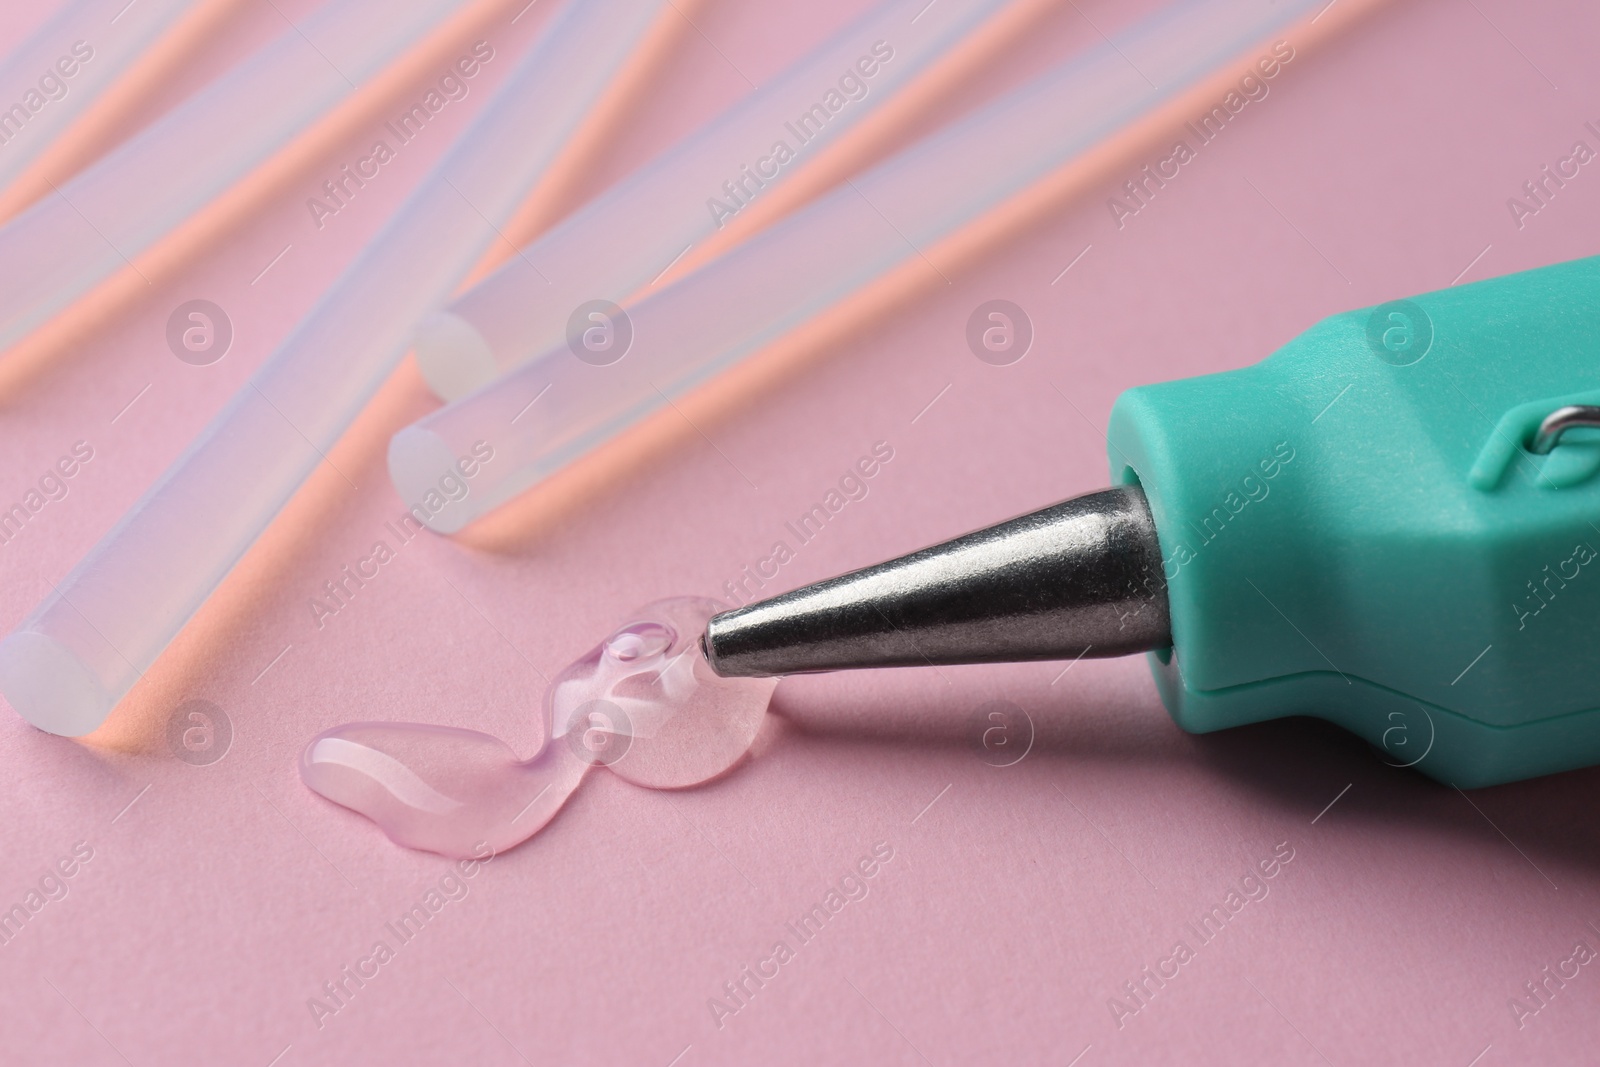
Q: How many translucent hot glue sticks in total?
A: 5